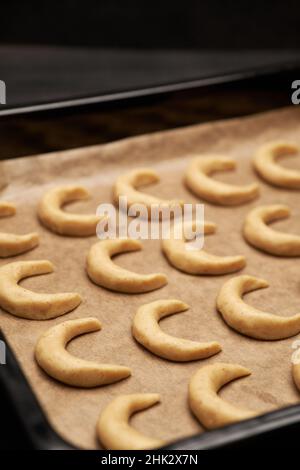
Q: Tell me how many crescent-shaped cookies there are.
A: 15